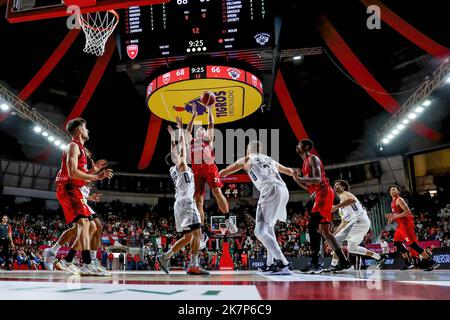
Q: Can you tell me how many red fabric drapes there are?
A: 6